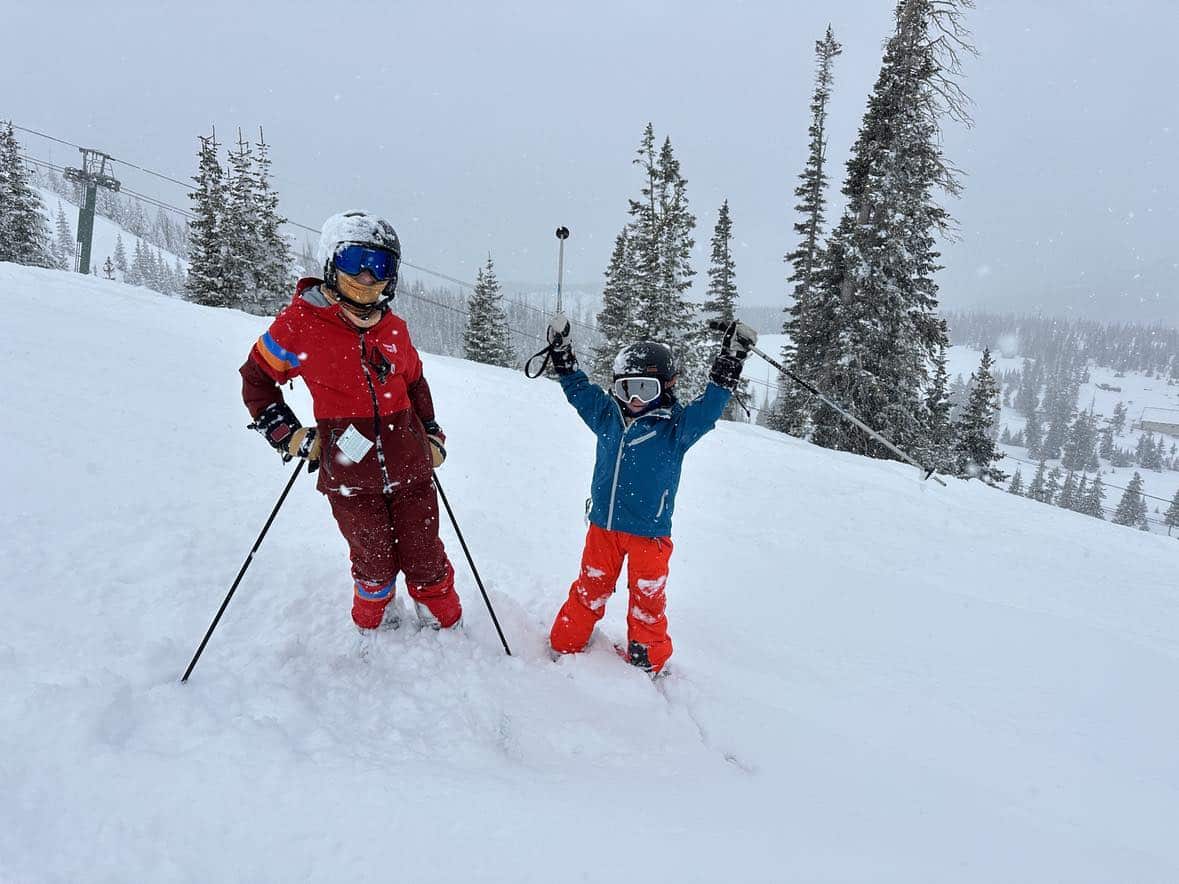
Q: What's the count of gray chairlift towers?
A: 1